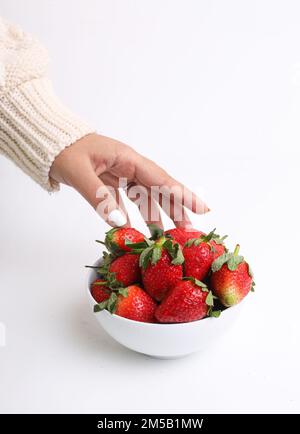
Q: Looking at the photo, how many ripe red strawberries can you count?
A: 9